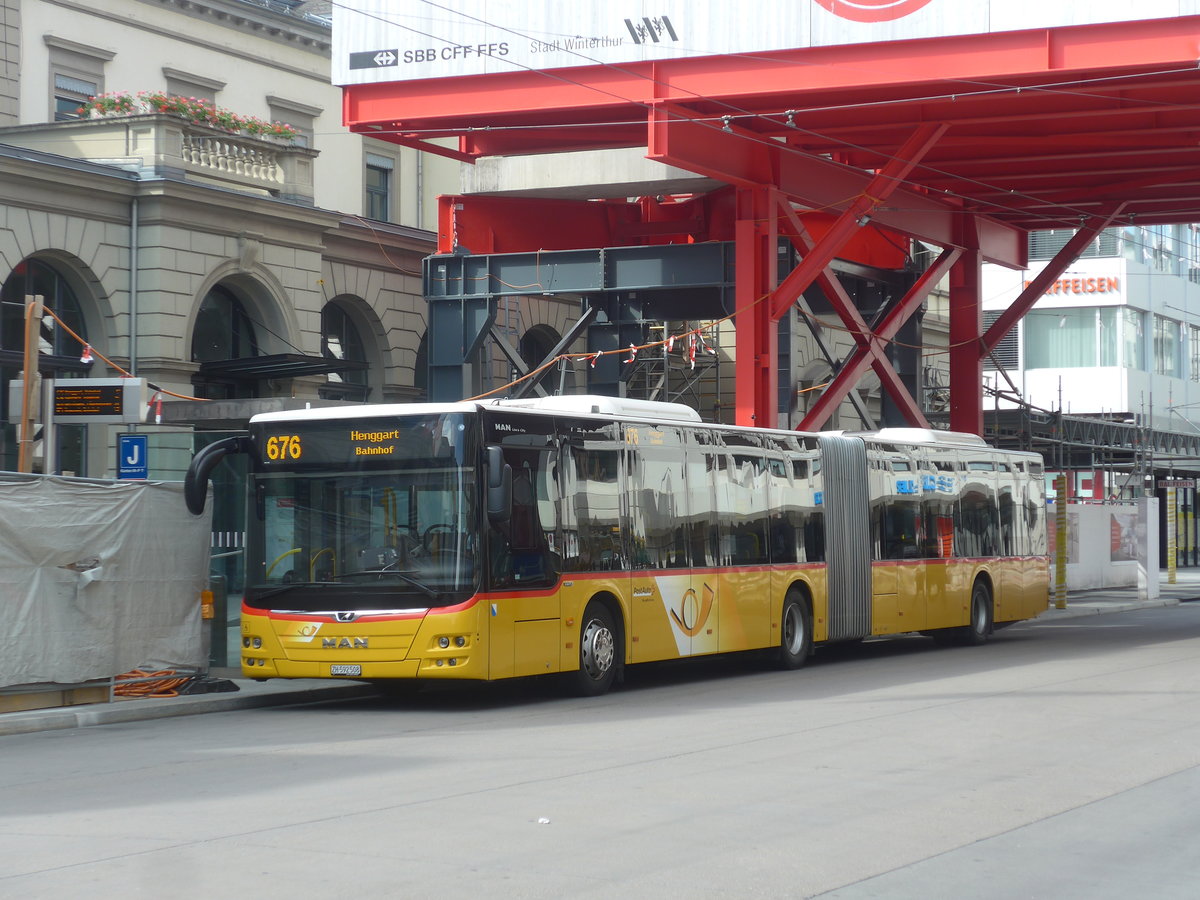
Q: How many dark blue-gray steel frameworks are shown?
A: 1